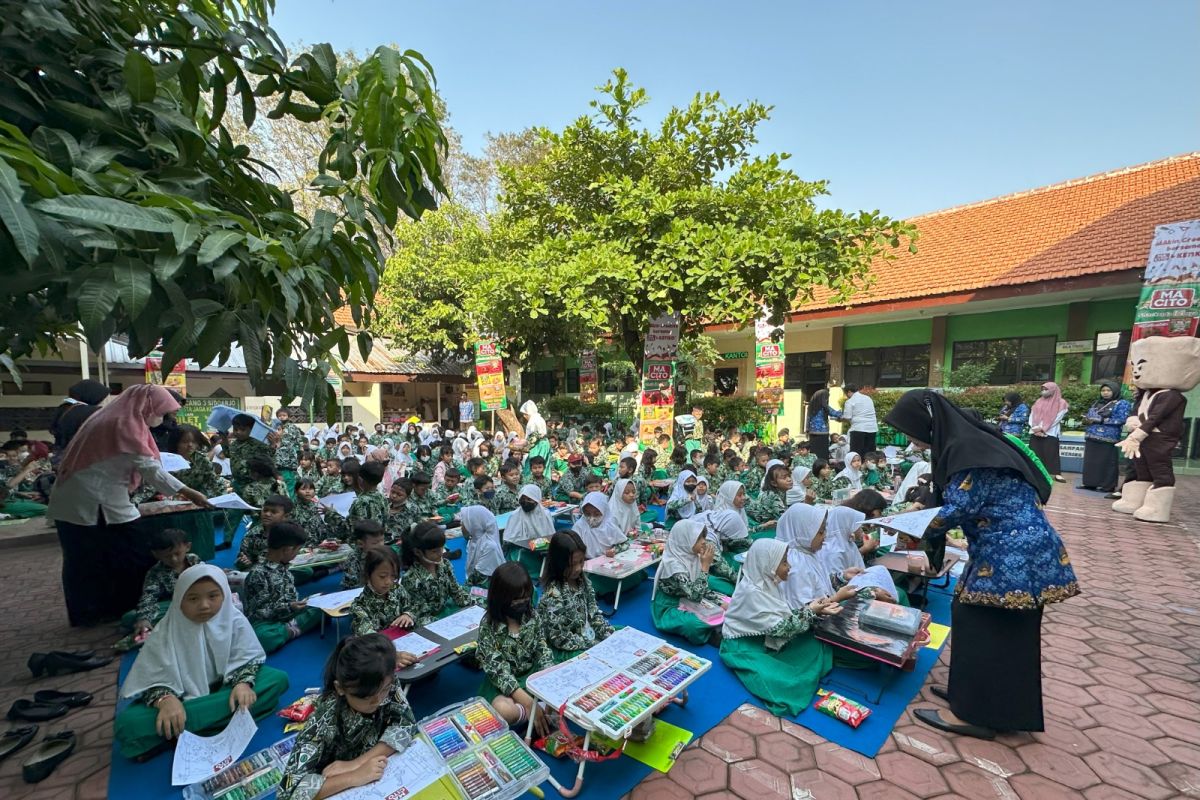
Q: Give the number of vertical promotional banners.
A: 6